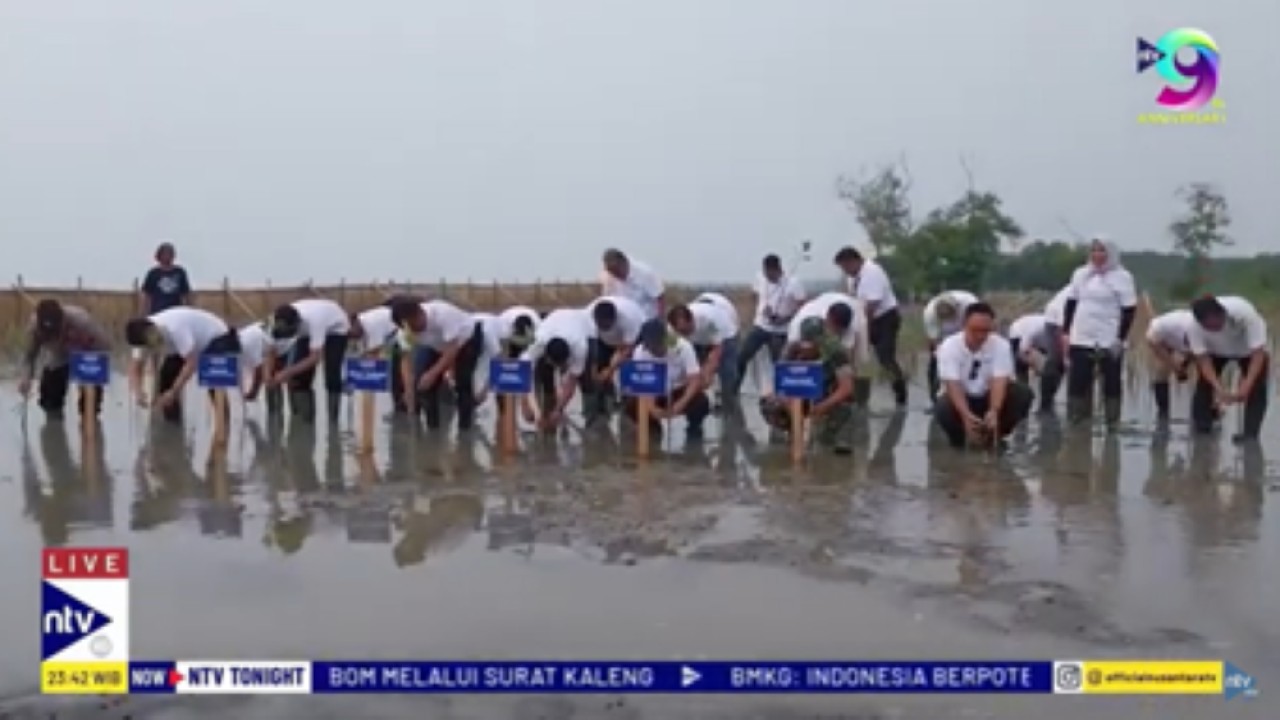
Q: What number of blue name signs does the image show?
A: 6